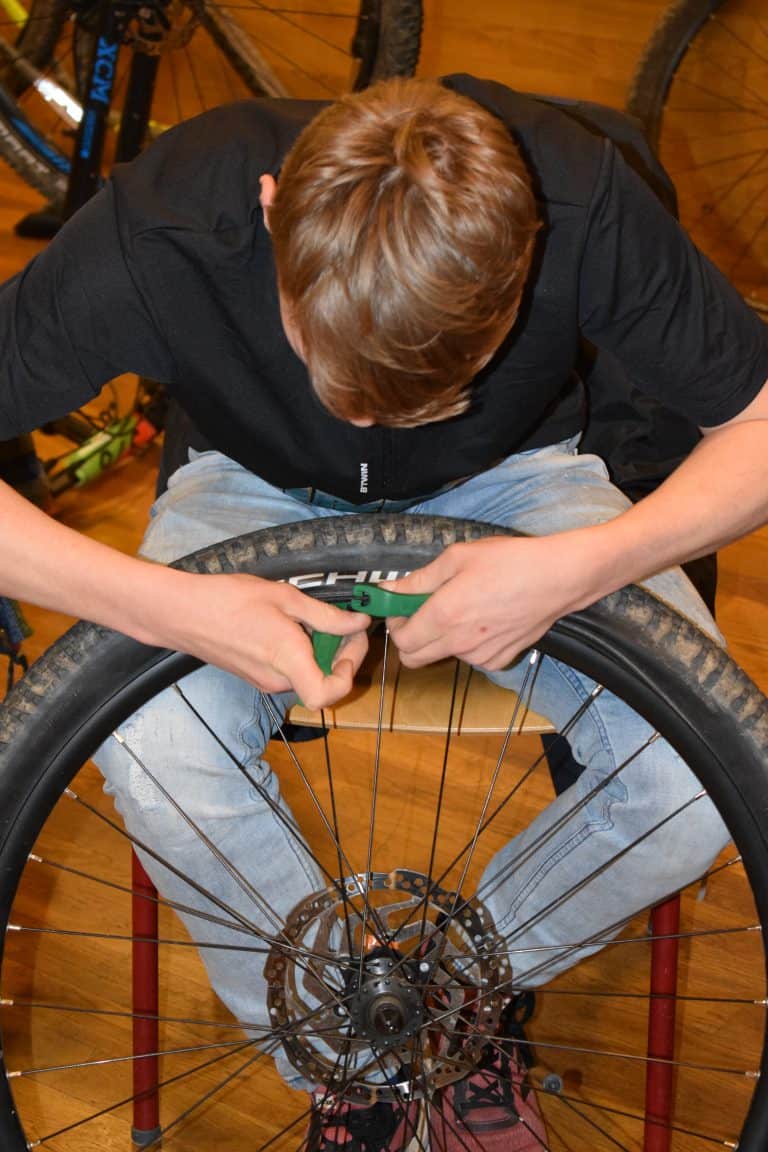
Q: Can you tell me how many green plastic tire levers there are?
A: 2